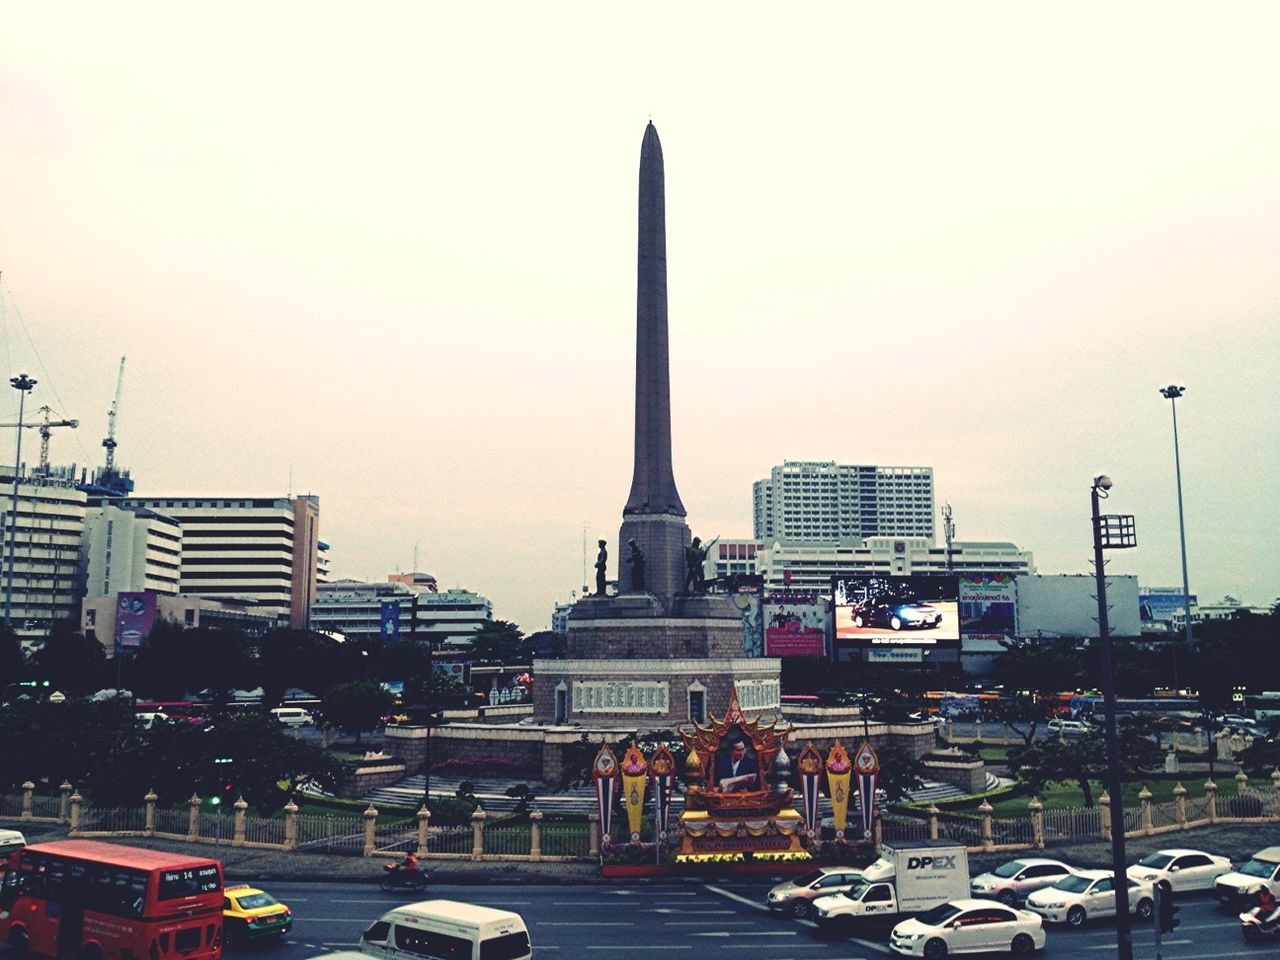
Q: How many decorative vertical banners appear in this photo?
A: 6